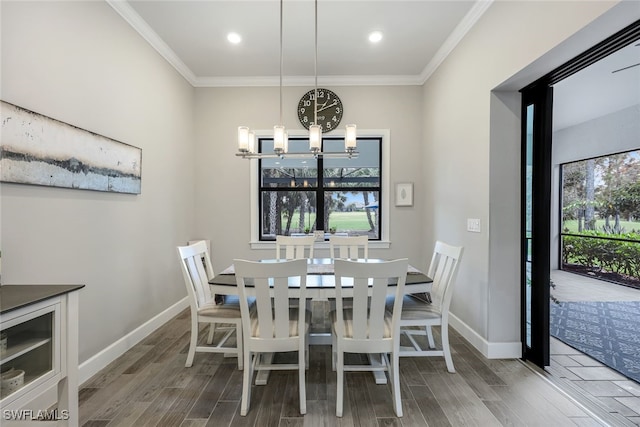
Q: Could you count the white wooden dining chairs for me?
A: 6